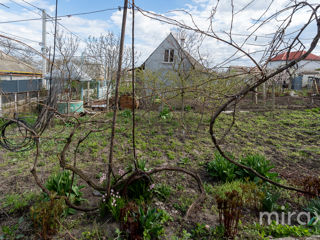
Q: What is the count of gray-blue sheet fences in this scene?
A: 1